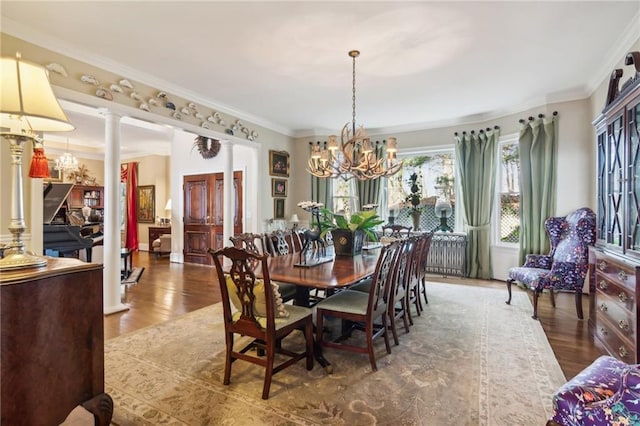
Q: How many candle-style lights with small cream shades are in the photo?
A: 5